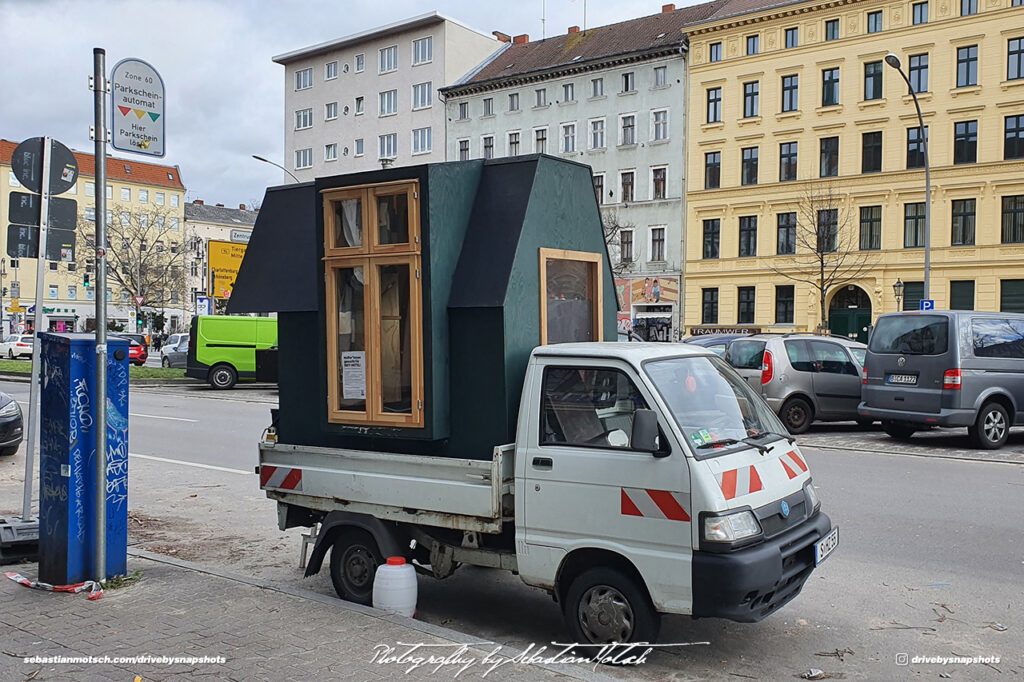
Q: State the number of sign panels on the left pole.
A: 3